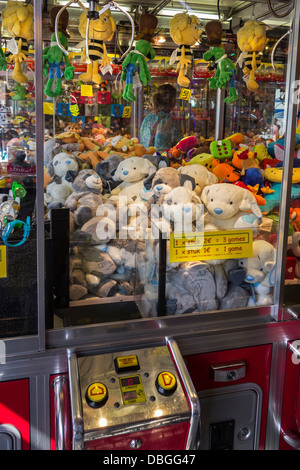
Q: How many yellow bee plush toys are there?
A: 4